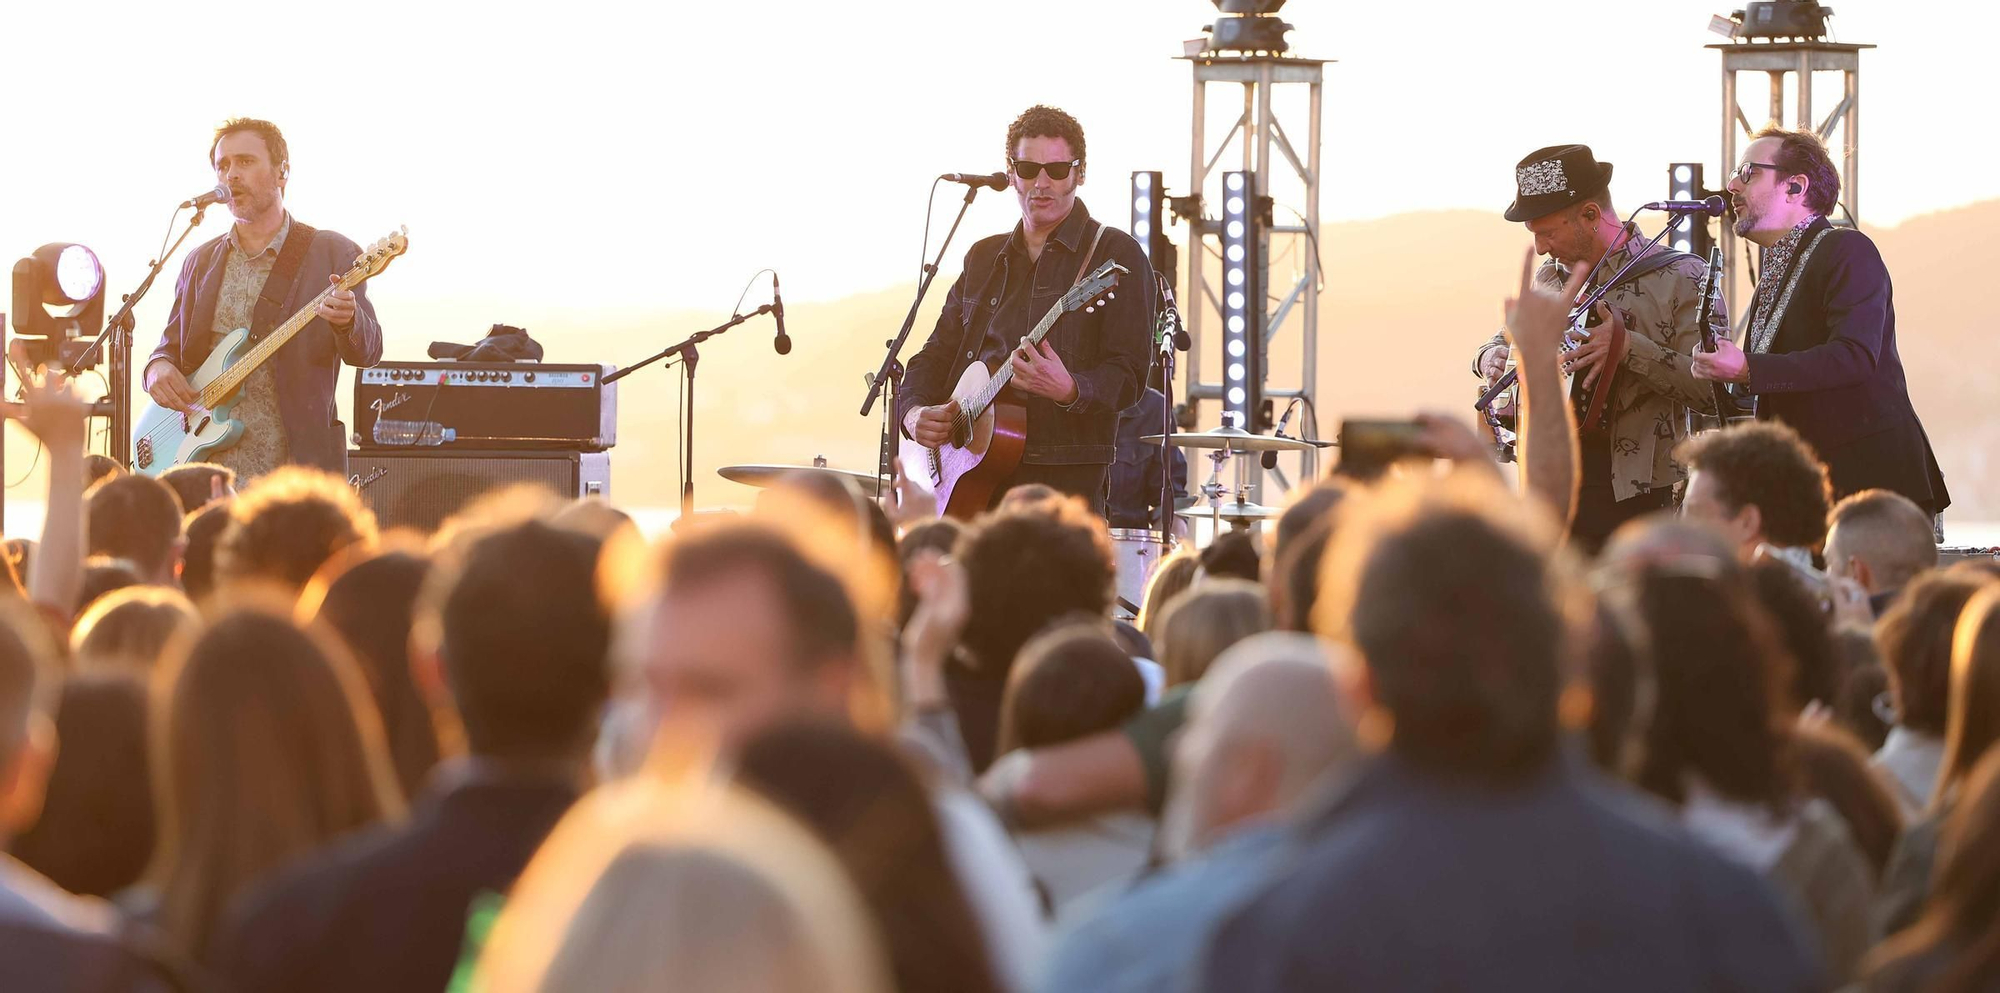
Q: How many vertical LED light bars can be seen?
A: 3